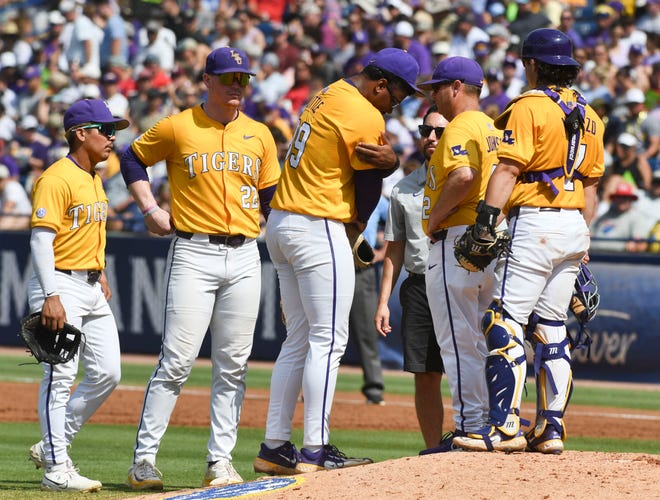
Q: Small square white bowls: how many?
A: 0